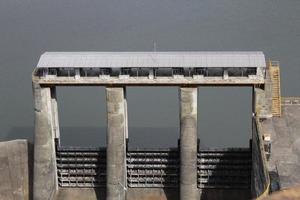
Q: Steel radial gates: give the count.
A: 3